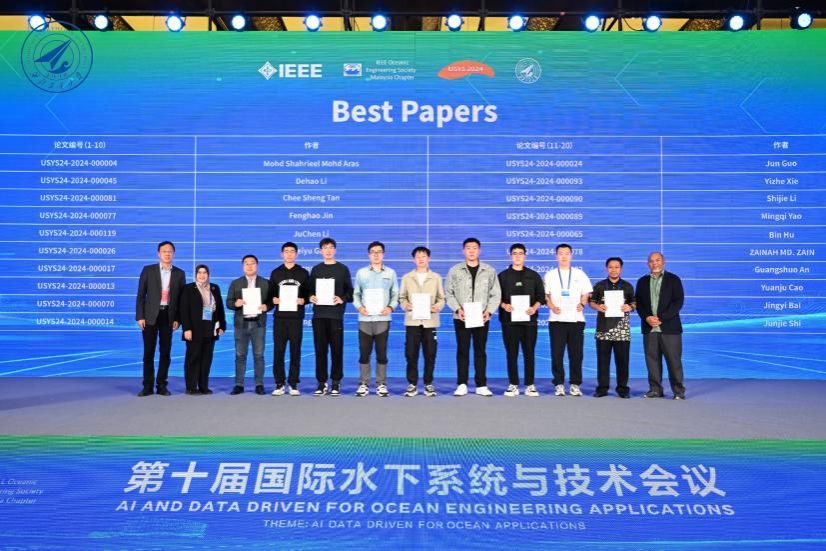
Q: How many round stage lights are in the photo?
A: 12